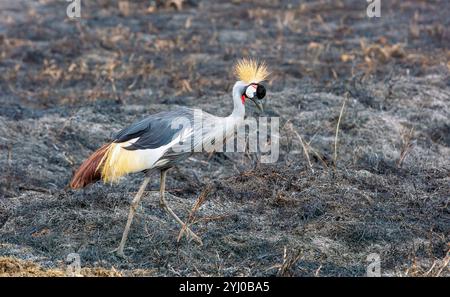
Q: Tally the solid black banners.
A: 1